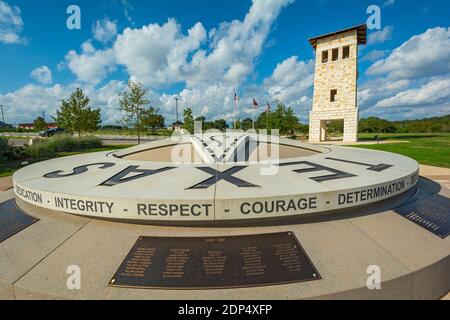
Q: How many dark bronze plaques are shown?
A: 3